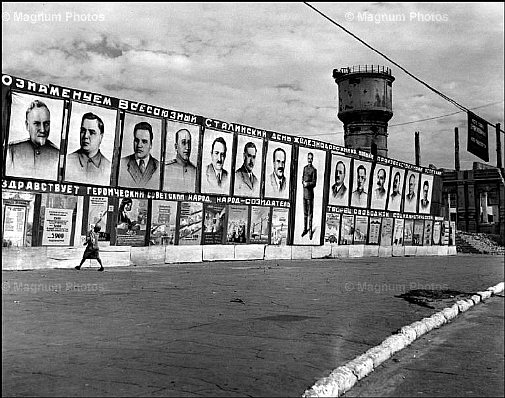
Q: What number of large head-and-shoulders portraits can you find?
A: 13